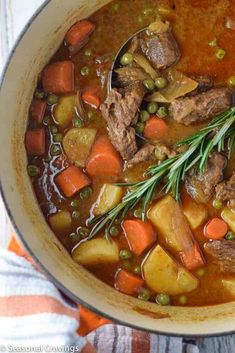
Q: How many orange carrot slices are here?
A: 12